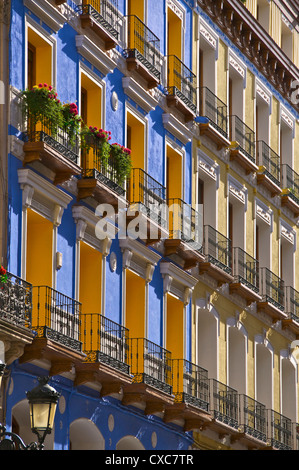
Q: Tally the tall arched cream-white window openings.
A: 4